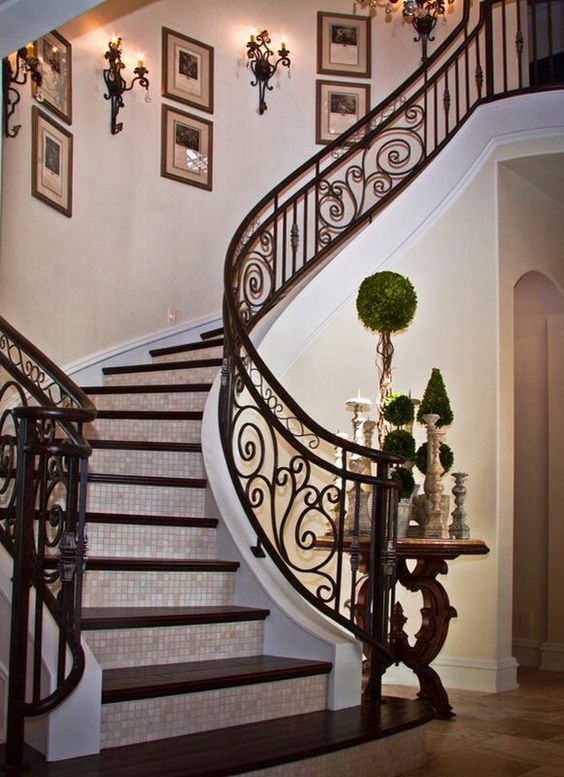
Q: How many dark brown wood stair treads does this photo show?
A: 12